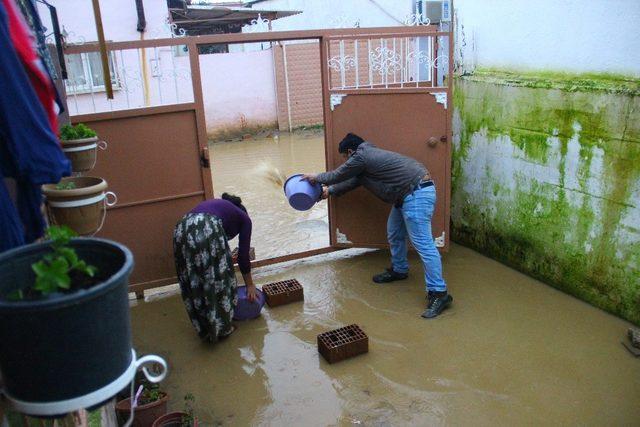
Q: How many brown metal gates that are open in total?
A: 1